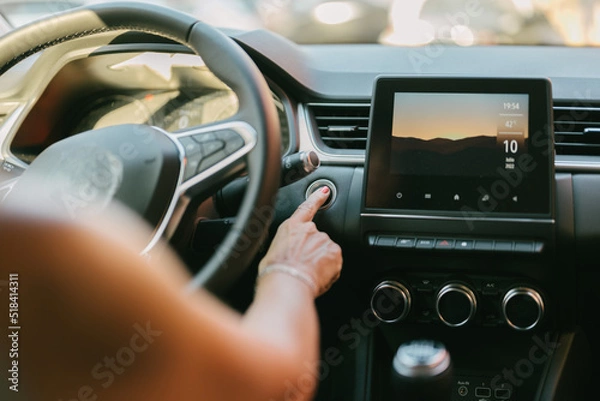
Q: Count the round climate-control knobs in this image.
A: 3